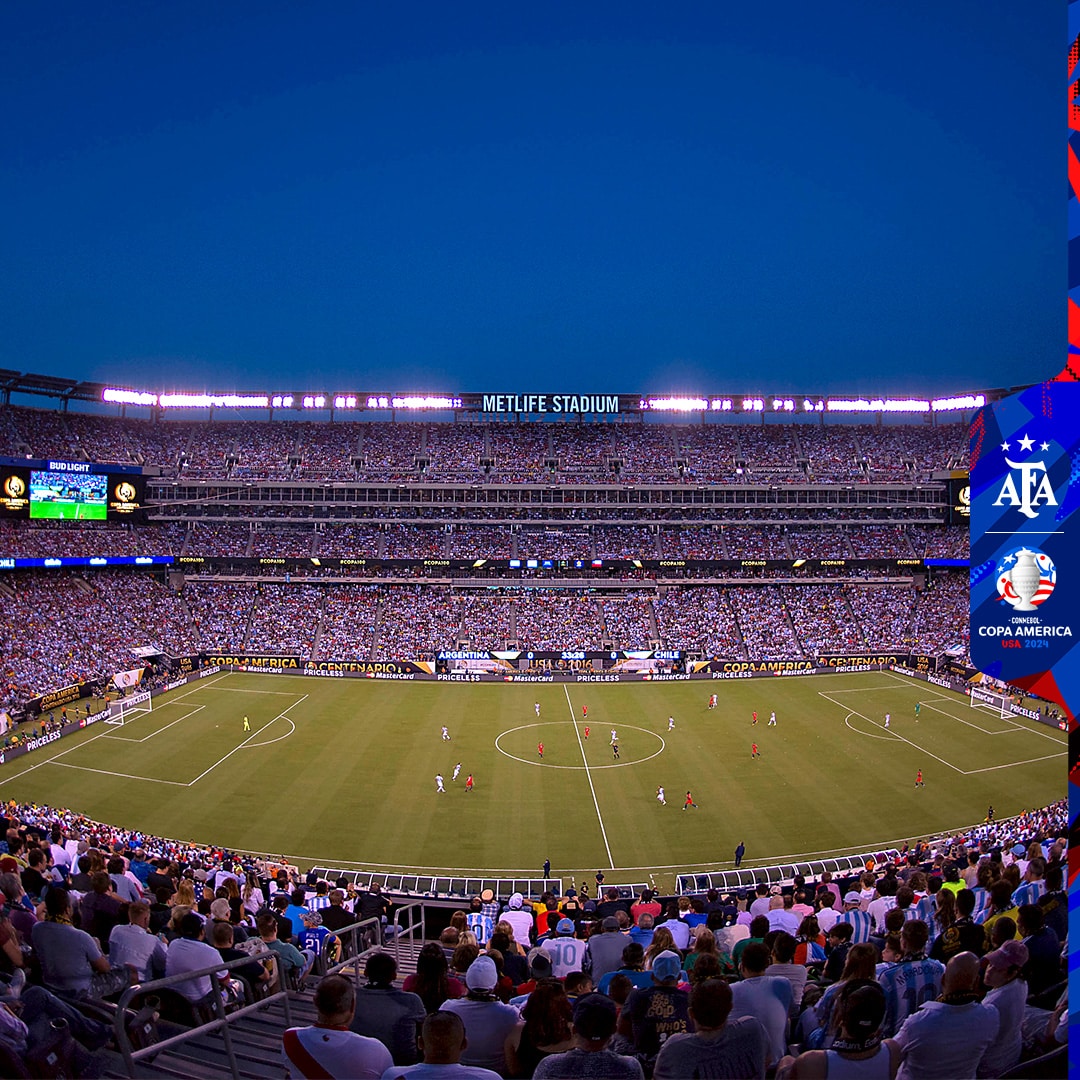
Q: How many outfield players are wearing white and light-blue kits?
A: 10